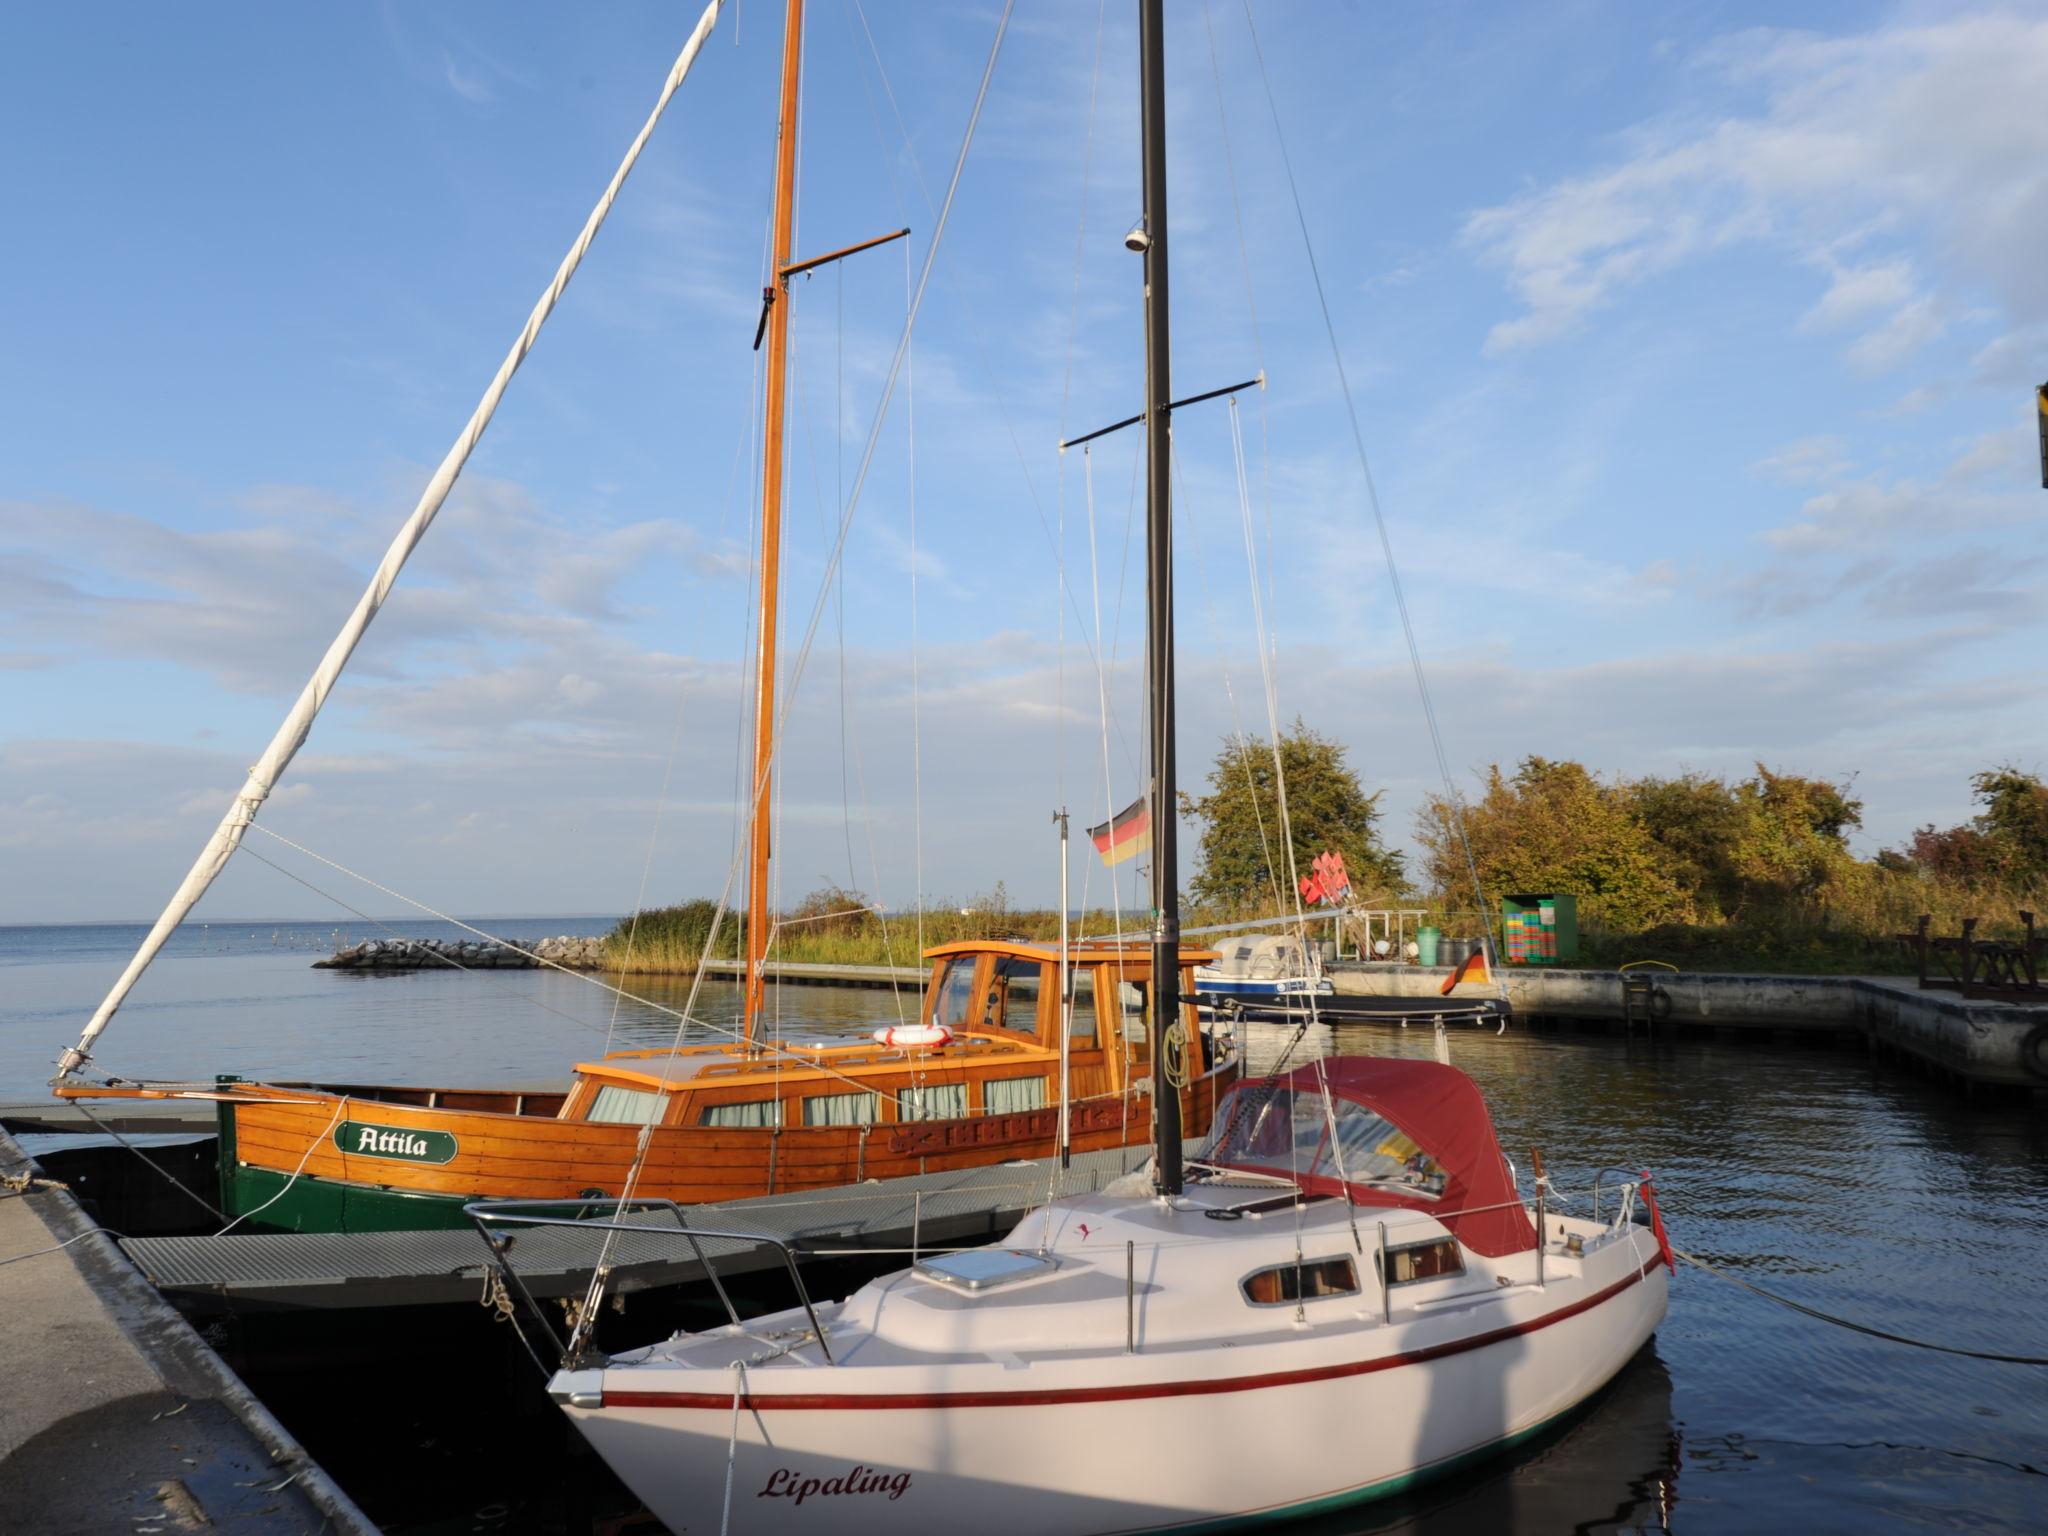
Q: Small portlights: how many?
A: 2